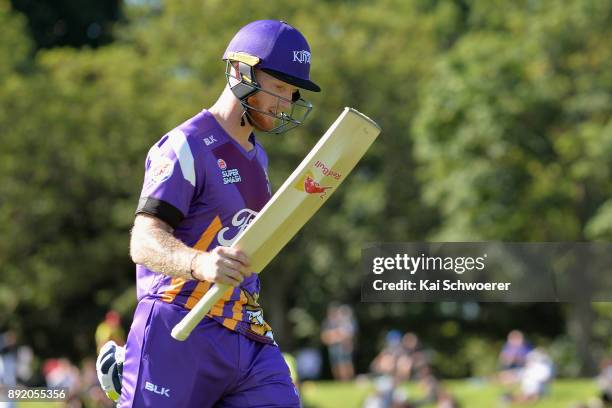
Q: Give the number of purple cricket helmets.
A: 1